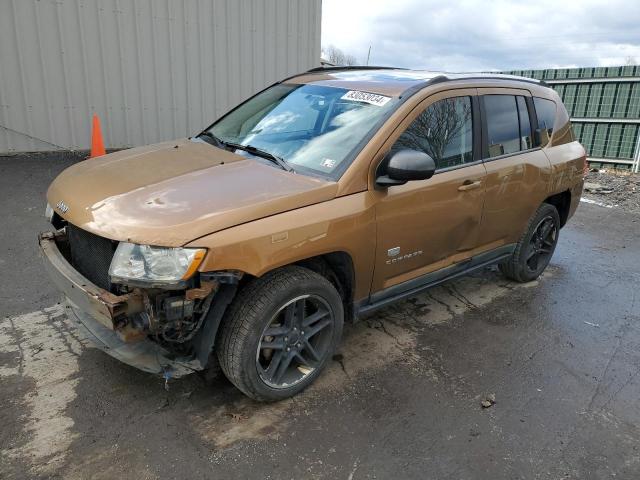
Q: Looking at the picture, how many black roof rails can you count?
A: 2